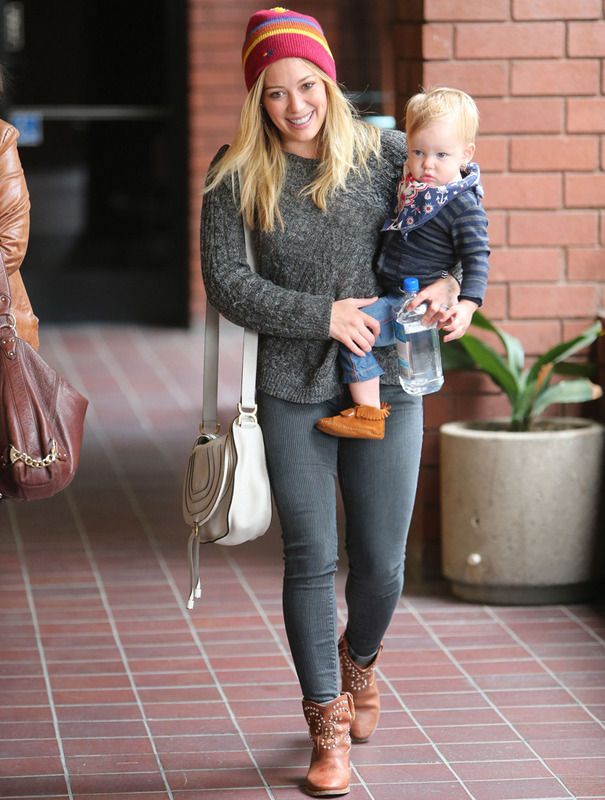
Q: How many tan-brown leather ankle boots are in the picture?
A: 2